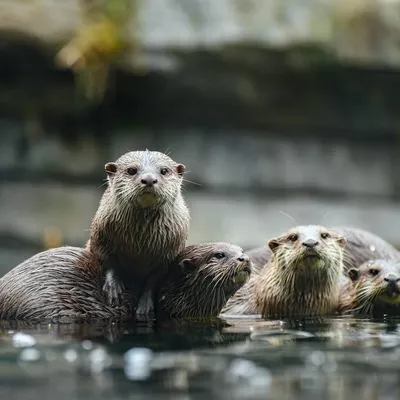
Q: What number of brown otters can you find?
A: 4